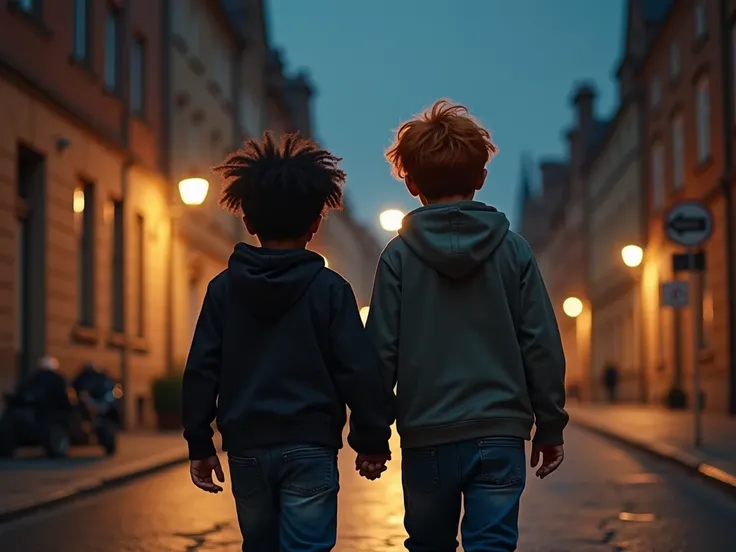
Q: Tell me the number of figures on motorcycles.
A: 2